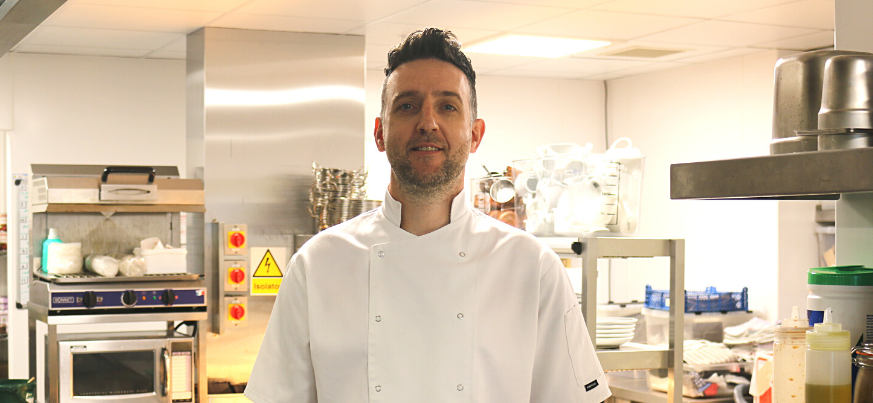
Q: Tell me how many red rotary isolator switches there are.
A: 3